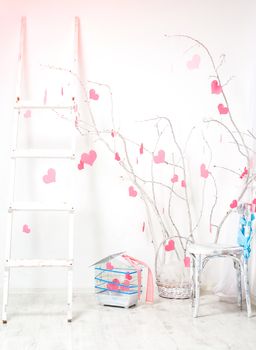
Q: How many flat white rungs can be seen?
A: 4